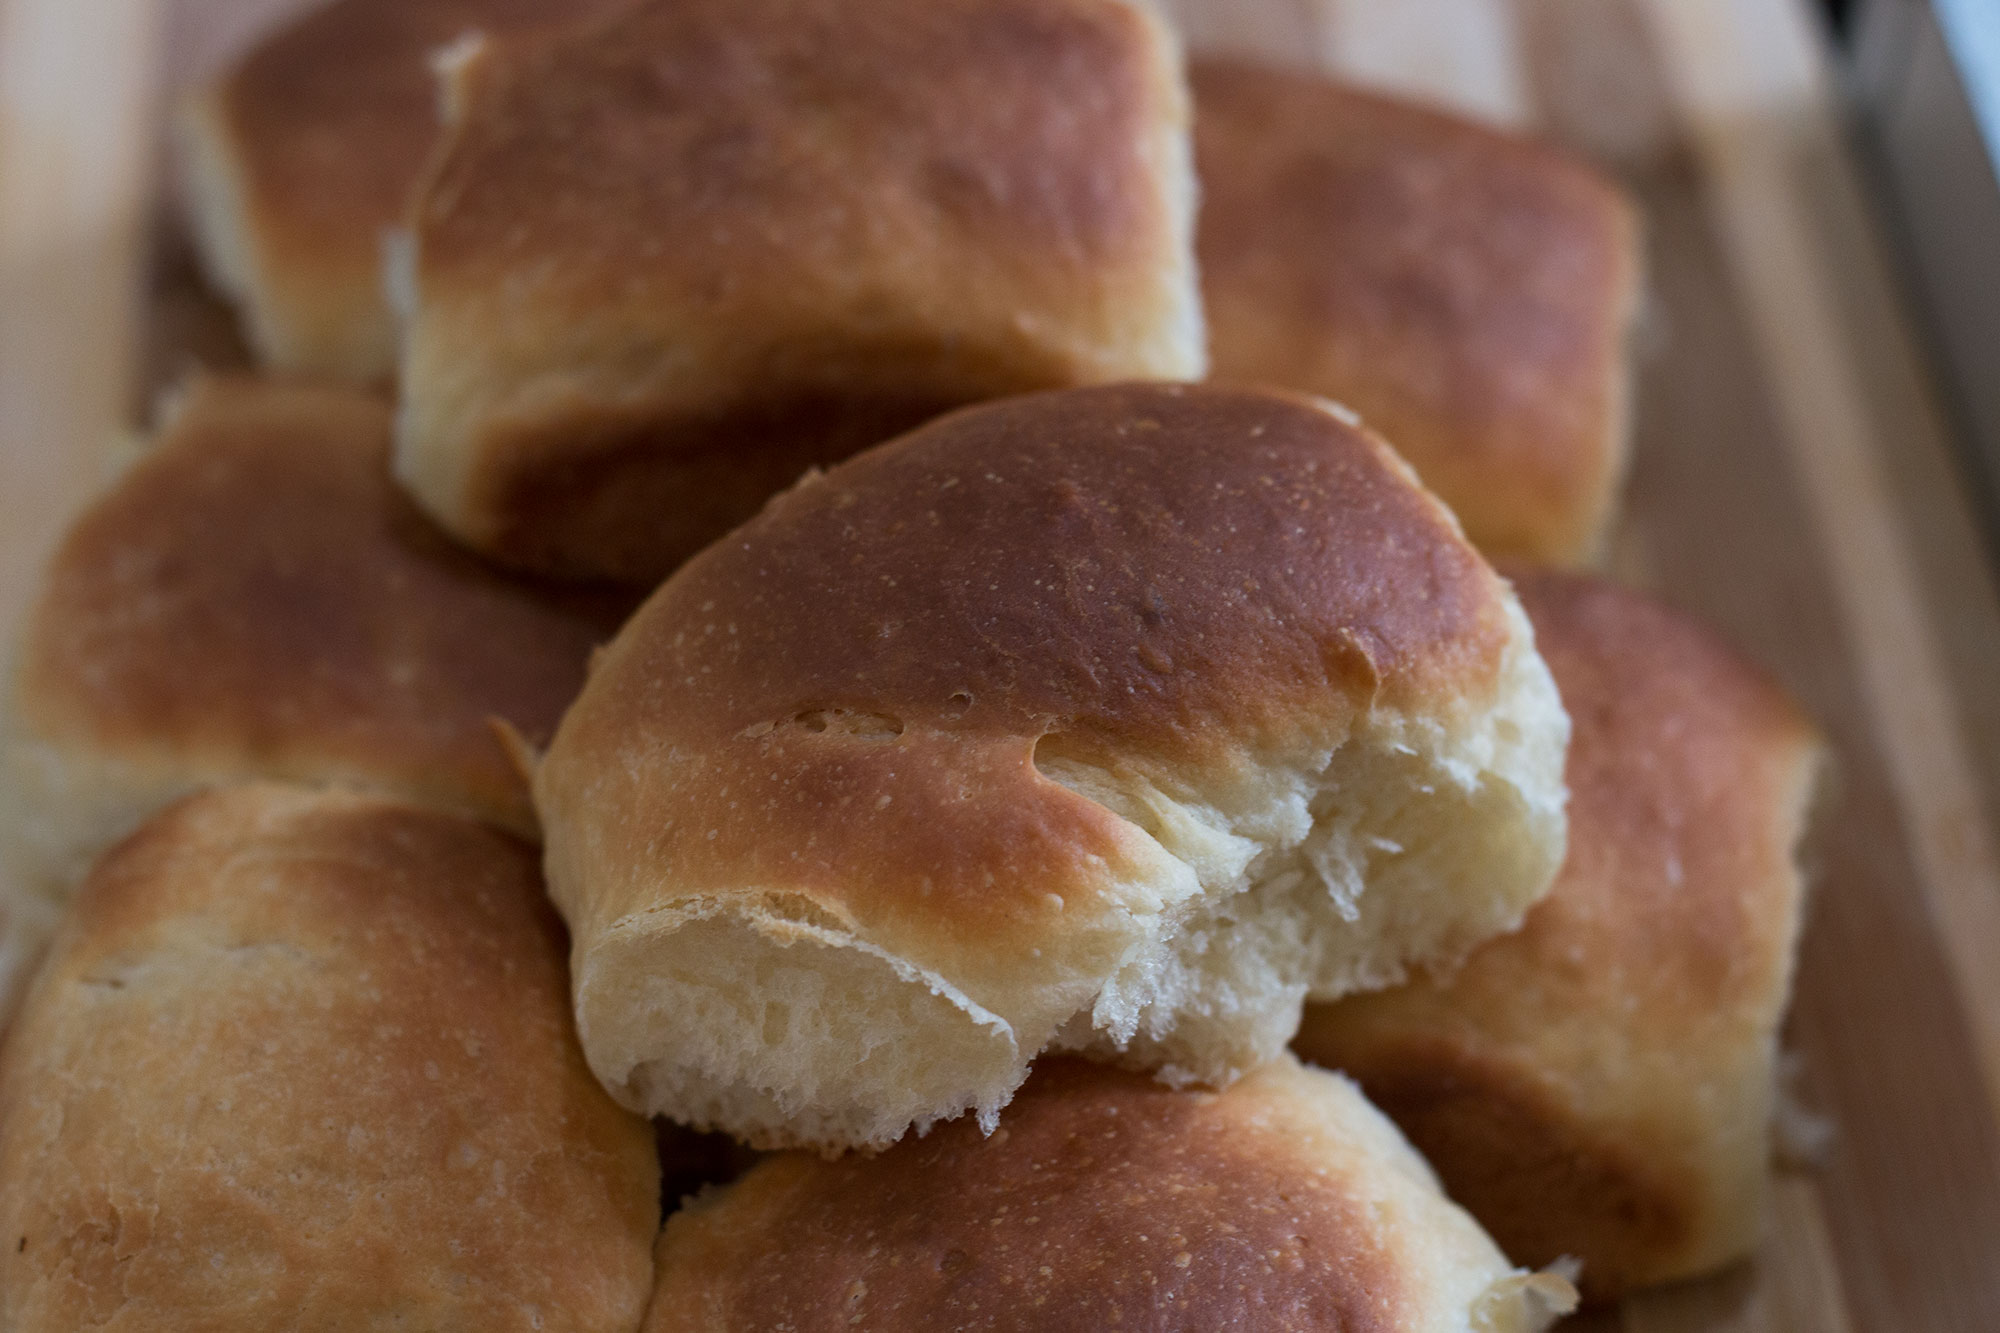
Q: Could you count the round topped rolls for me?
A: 8